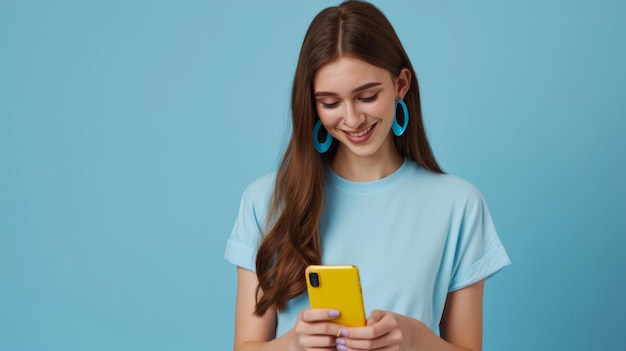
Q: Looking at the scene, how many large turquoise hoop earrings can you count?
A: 2